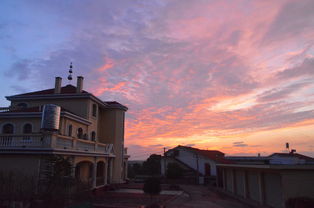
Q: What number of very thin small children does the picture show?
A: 0